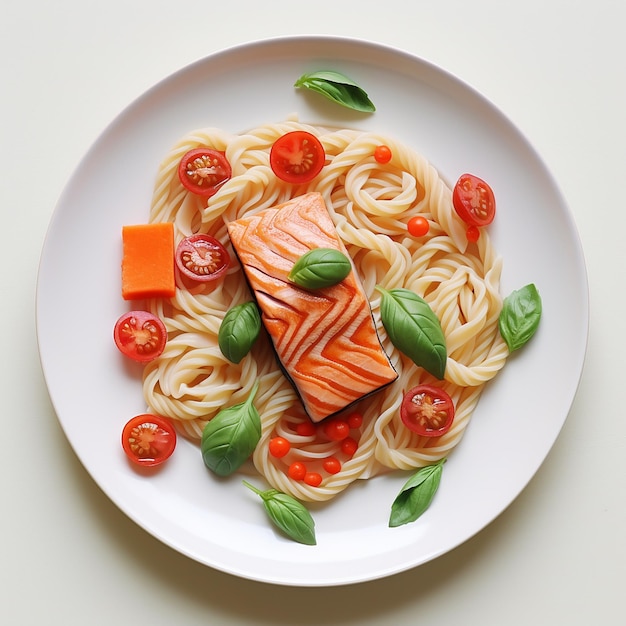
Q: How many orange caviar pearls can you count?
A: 11